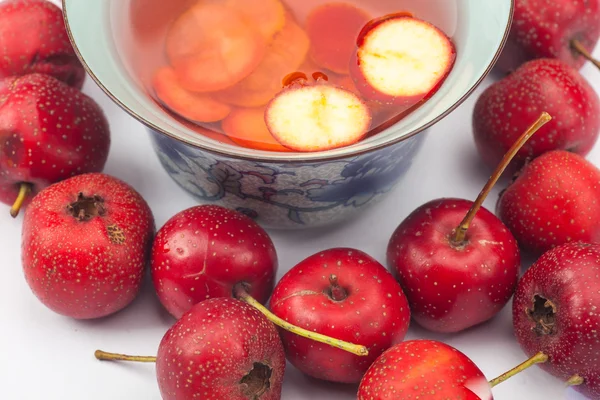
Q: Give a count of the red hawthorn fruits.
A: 12